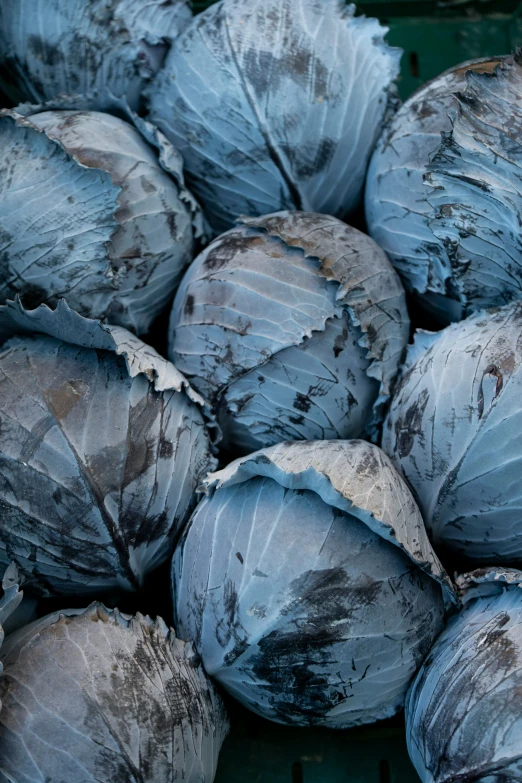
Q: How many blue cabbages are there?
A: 10